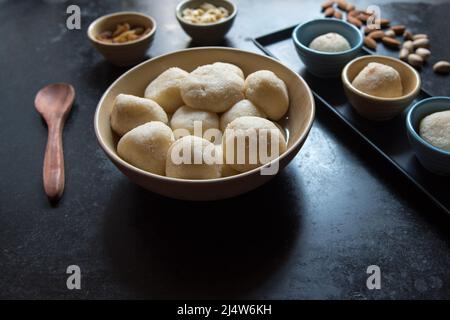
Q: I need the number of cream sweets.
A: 13